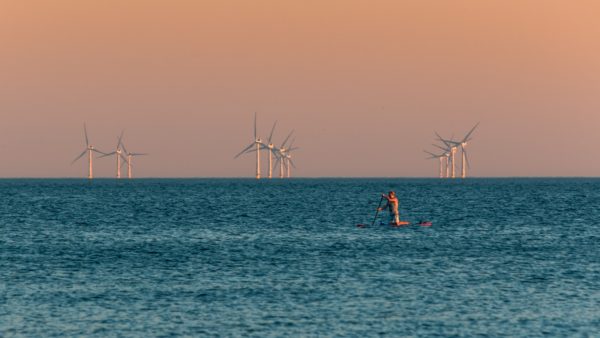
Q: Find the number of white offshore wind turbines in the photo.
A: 11